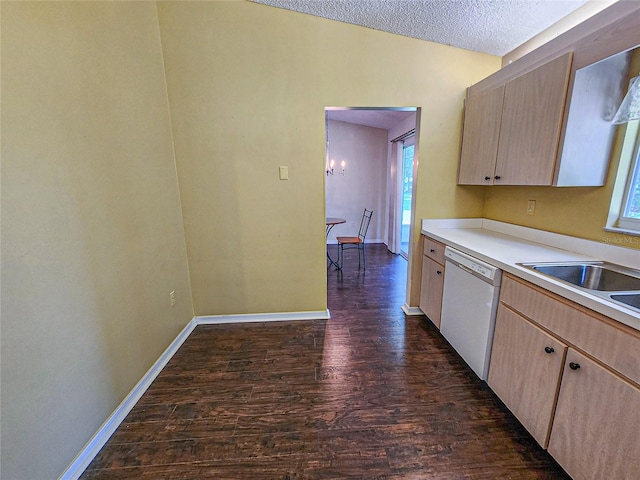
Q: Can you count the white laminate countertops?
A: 1